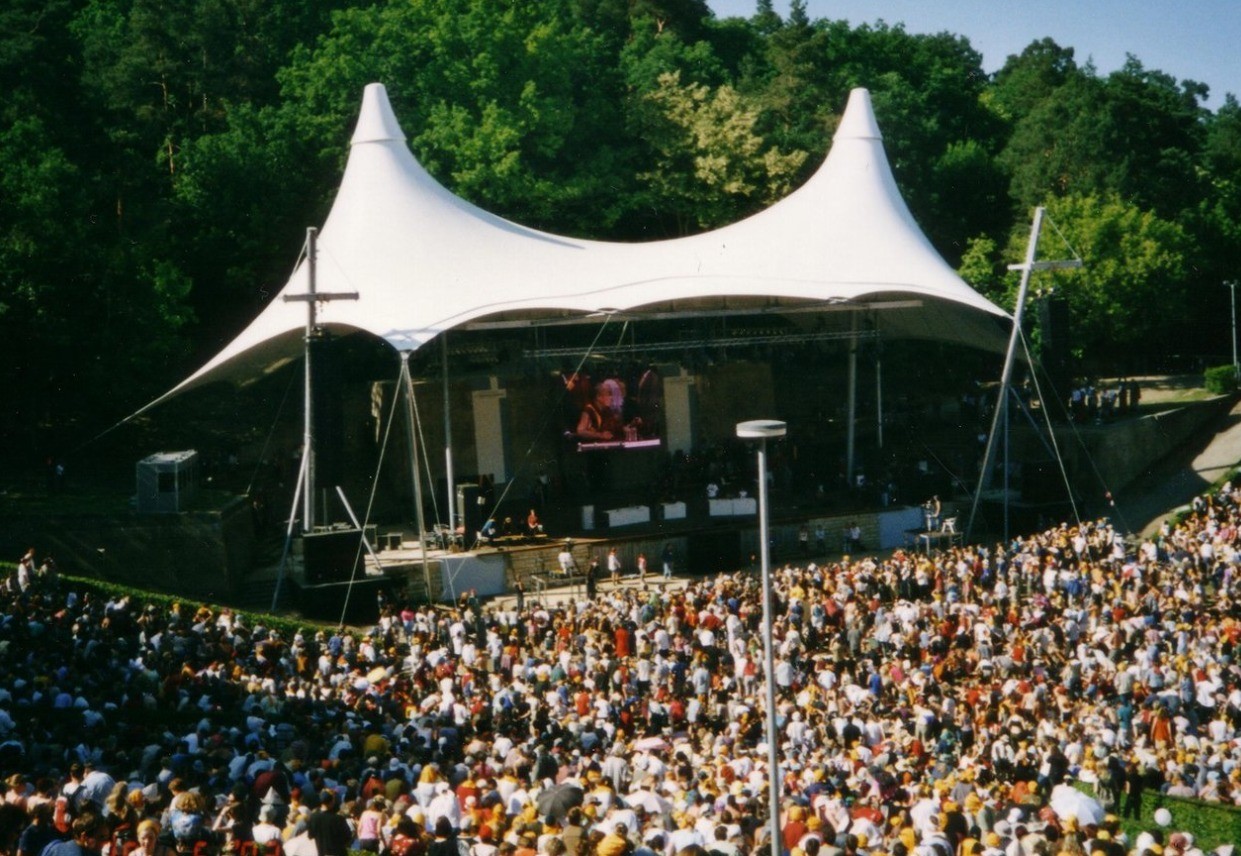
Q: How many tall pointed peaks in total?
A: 2